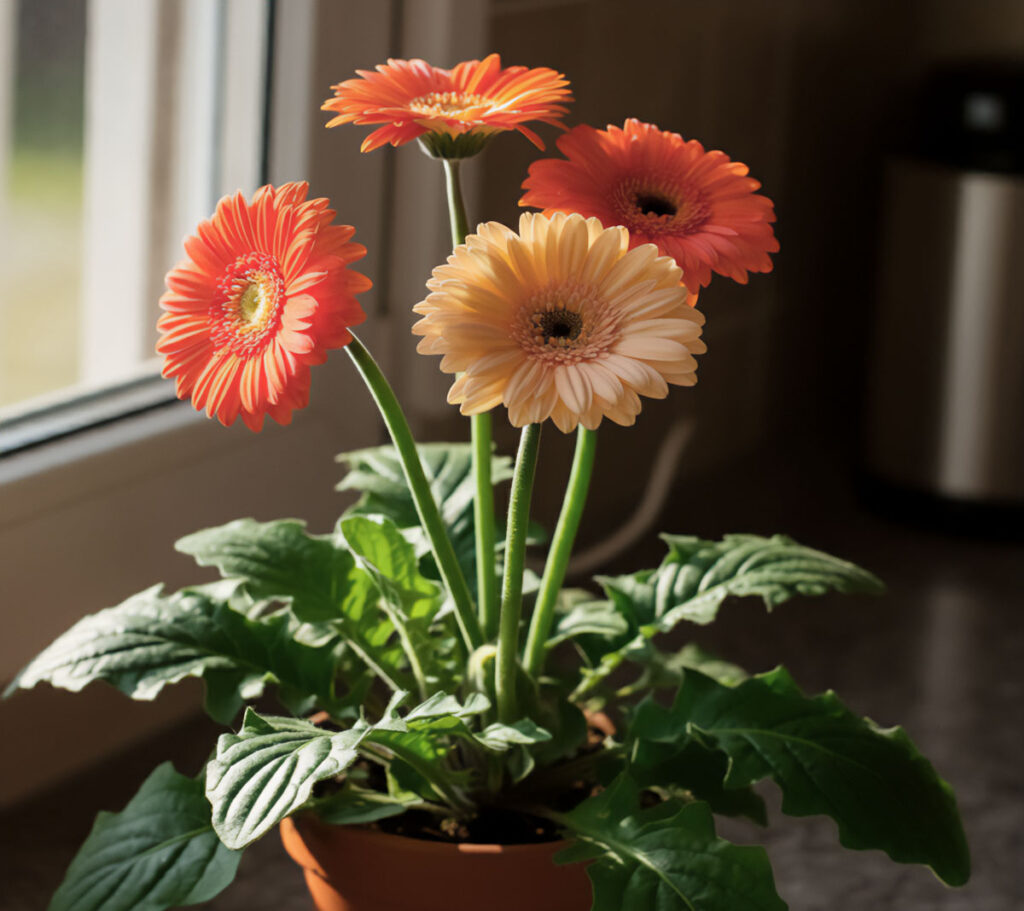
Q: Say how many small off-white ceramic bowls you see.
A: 0